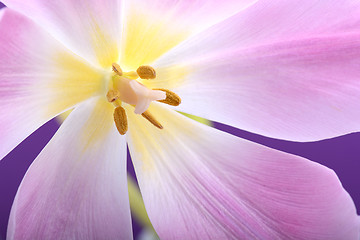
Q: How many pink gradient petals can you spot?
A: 6